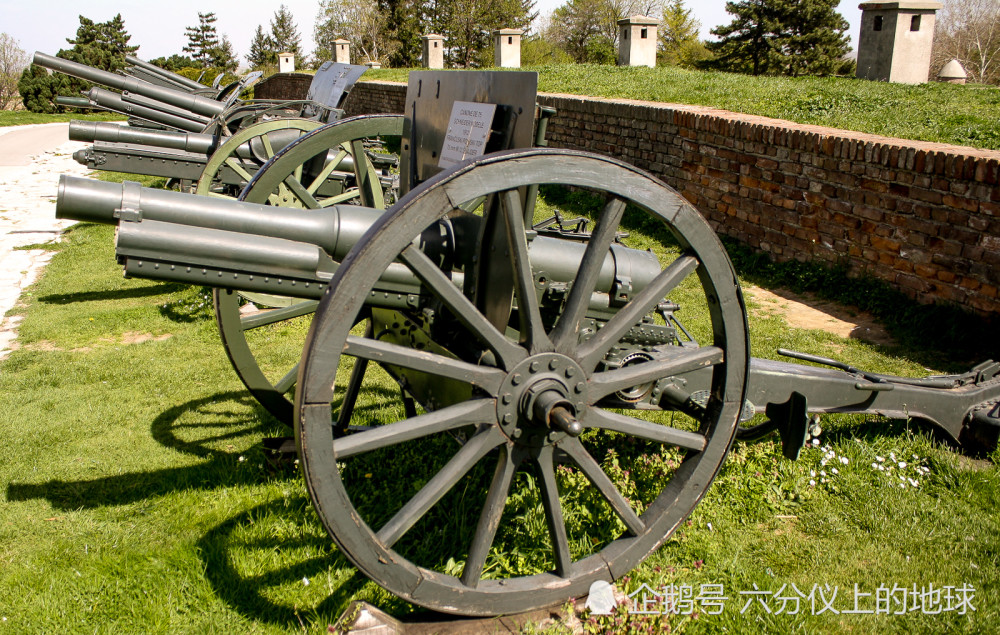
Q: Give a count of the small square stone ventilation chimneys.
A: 6